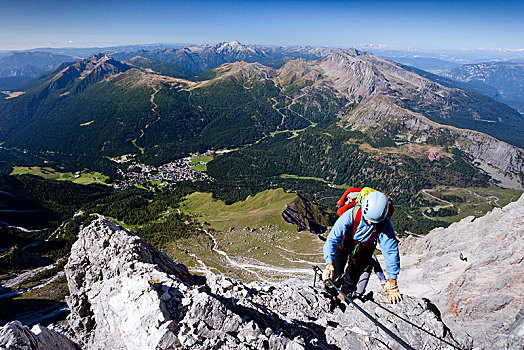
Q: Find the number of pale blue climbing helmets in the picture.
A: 1